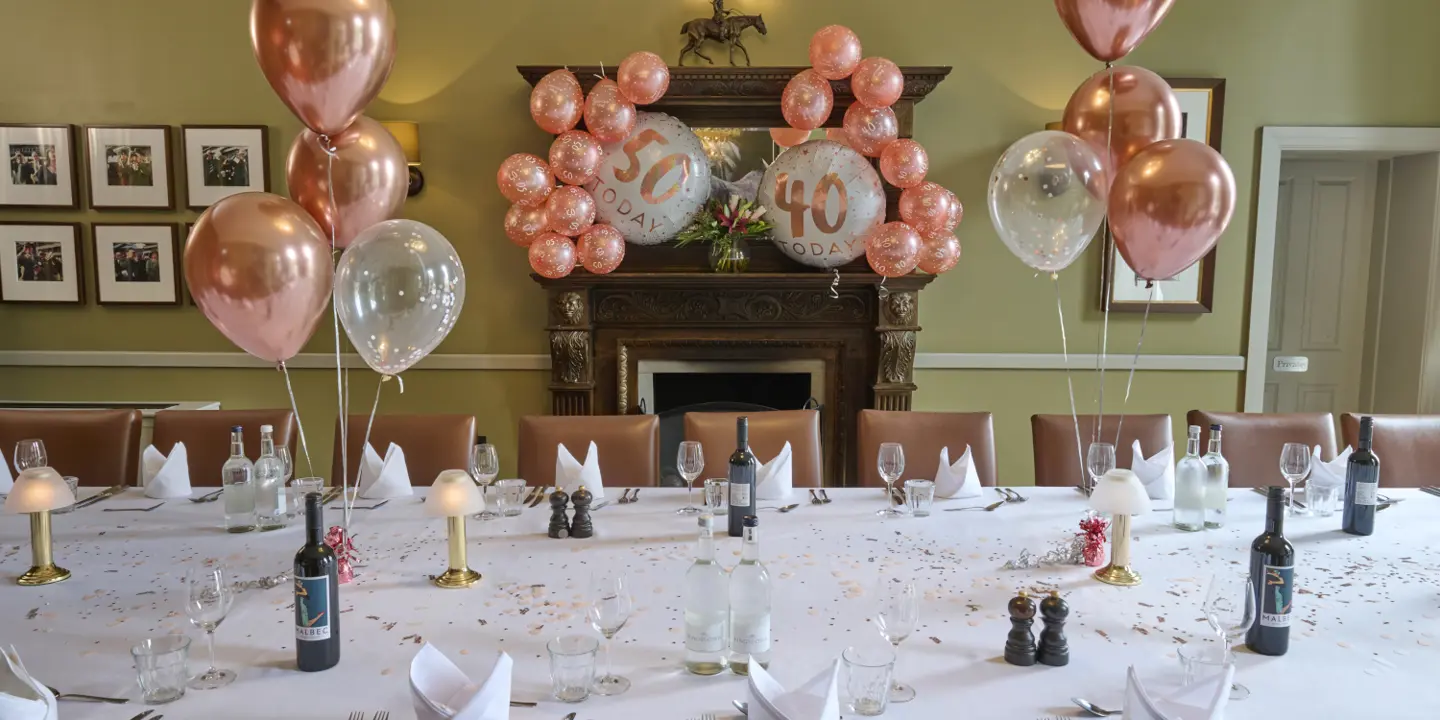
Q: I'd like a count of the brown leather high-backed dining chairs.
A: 9